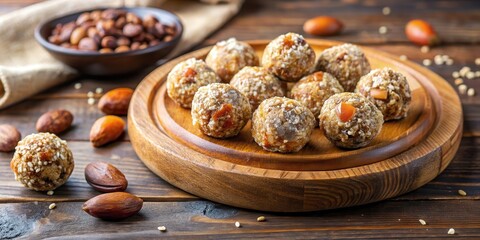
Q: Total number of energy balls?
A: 11